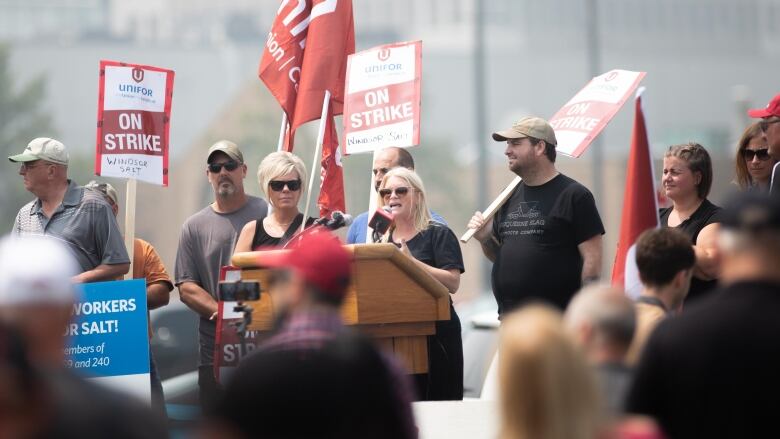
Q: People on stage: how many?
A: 10